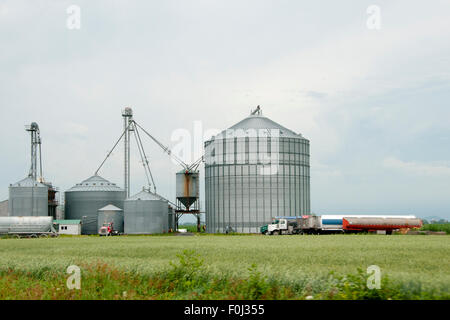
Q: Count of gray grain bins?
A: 6